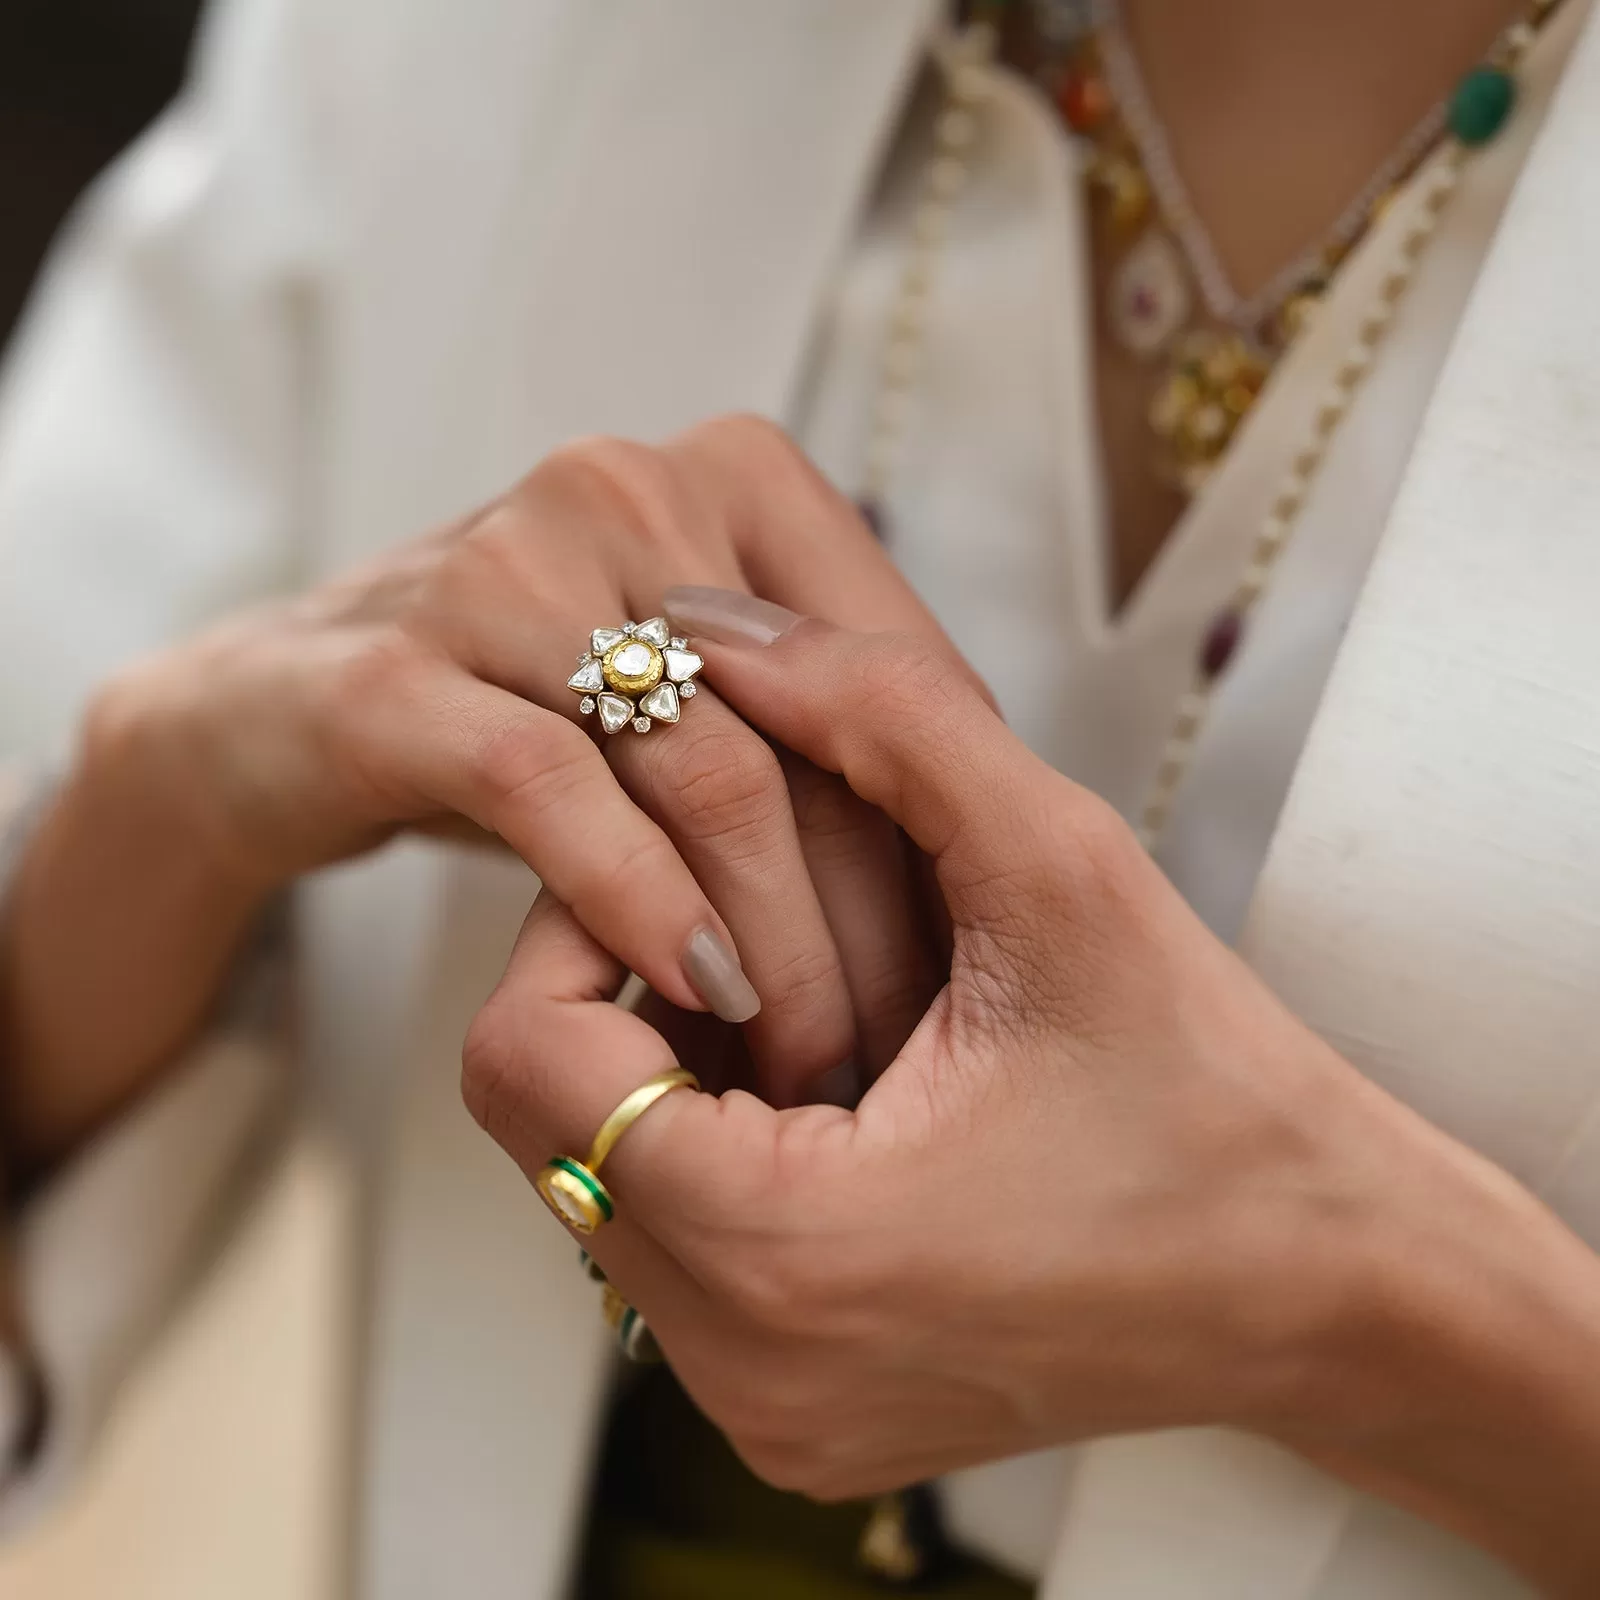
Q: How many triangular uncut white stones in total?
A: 6